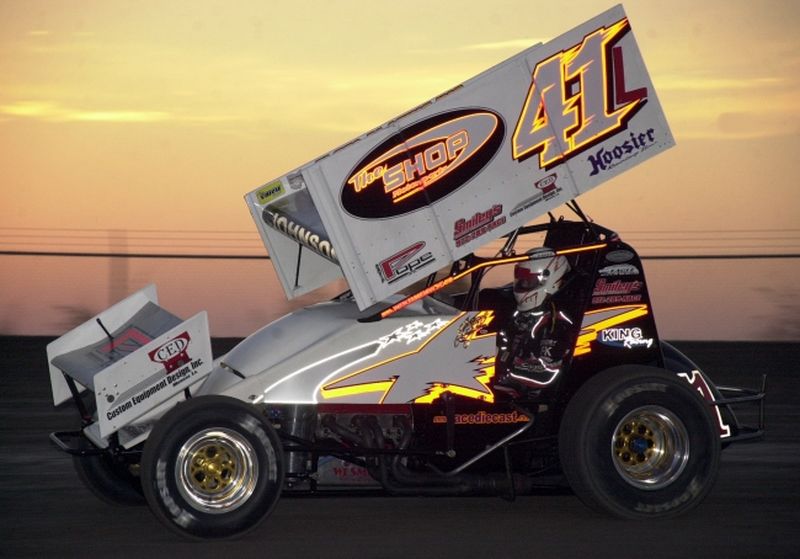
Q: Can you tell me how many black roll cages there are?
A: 1